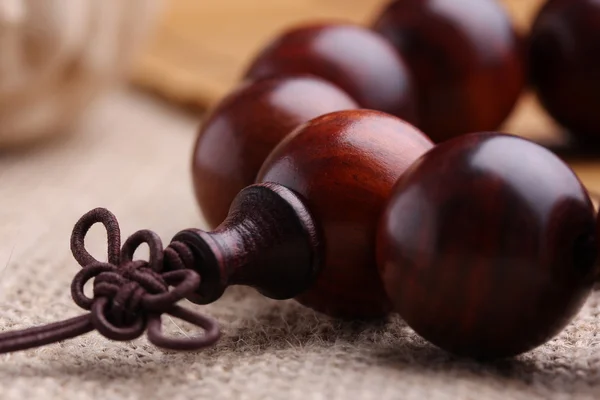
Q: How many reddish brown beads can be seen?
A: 6